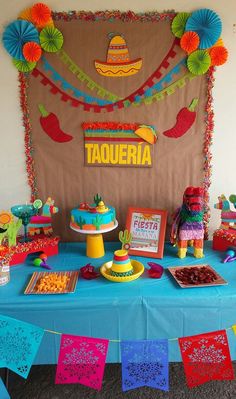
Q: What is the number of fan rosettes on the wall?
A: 12